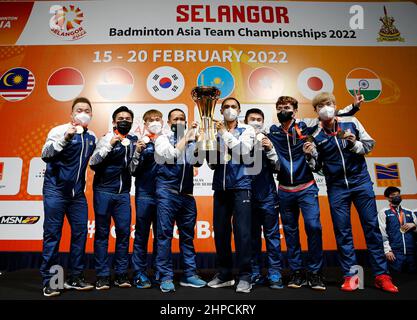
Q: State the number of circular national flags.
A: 8